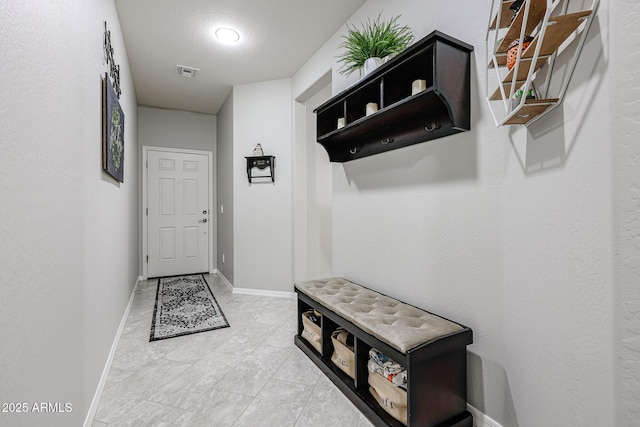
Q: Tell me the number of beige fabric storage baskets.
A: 3